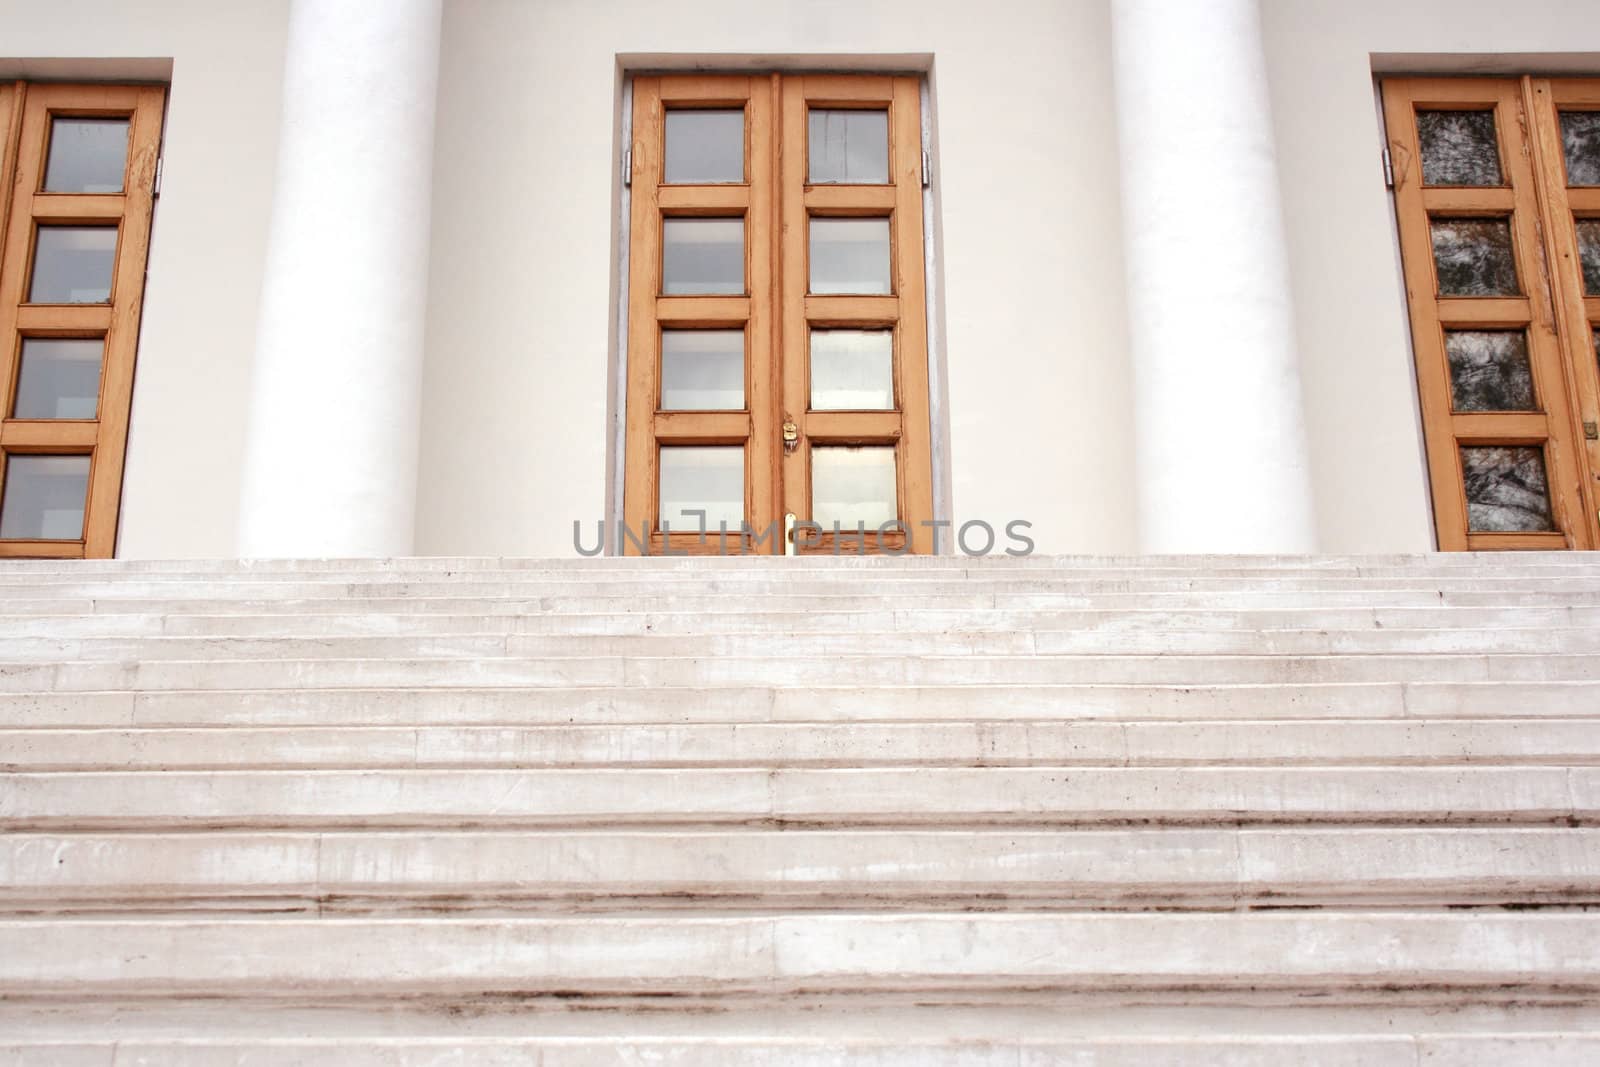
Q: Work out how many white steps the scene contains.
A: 13